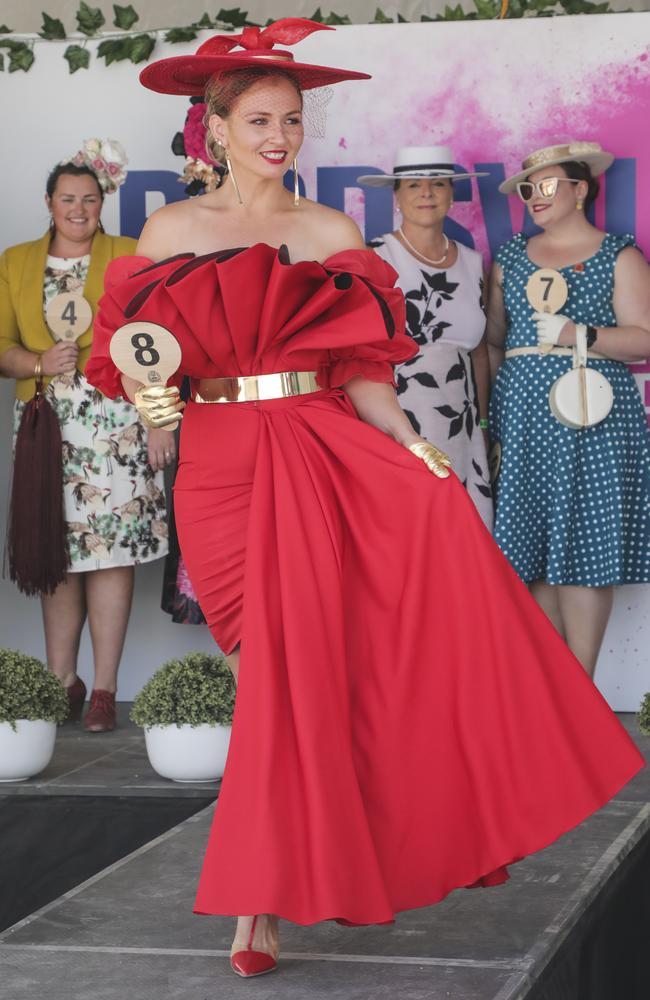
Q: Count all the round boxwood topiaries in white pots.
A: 2